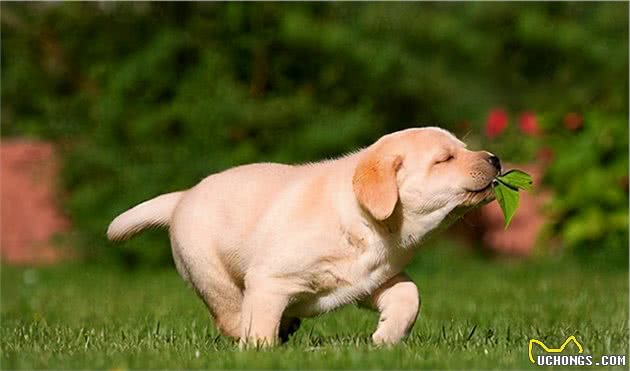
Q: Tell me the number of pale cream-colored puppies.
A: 1